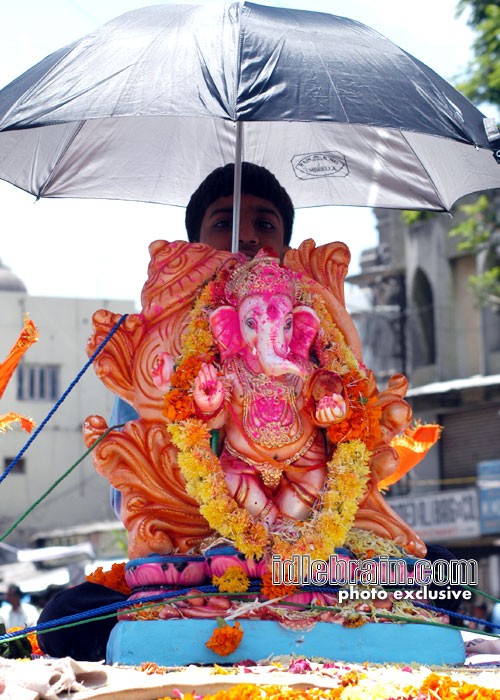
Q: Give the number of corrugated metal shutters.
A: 1